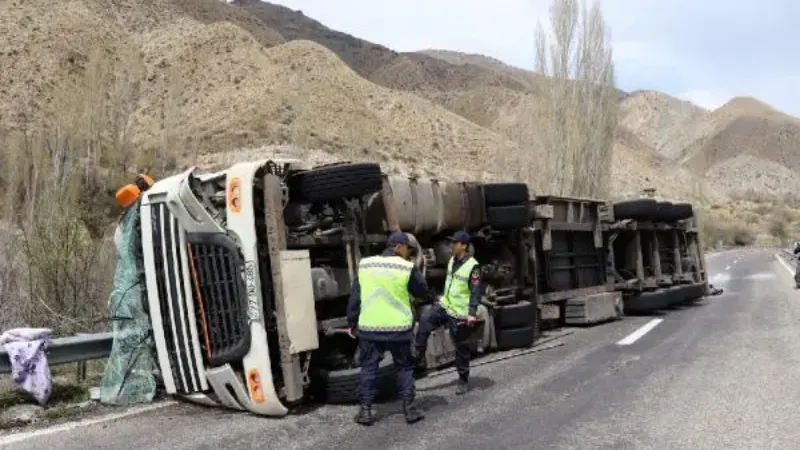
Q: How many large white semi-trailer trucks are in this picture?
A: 1